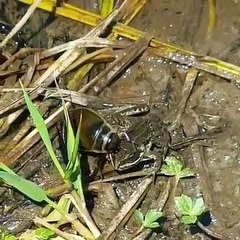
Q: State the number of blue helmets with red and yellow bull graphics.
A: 0